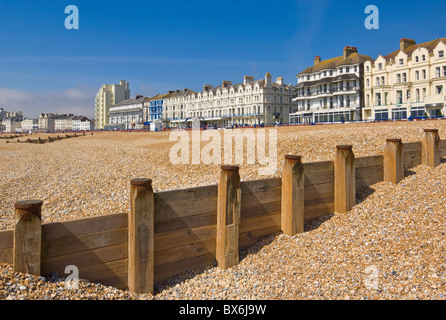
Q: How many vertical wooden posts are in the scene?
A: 7